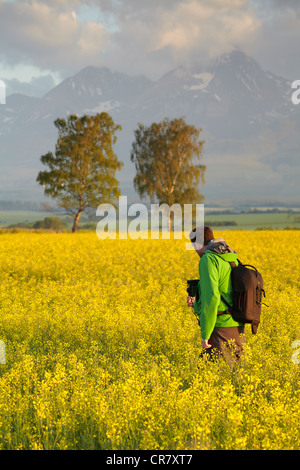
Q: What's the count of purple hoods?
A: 0